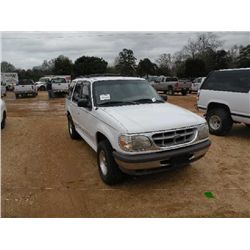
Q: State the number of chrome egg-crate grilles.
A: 1